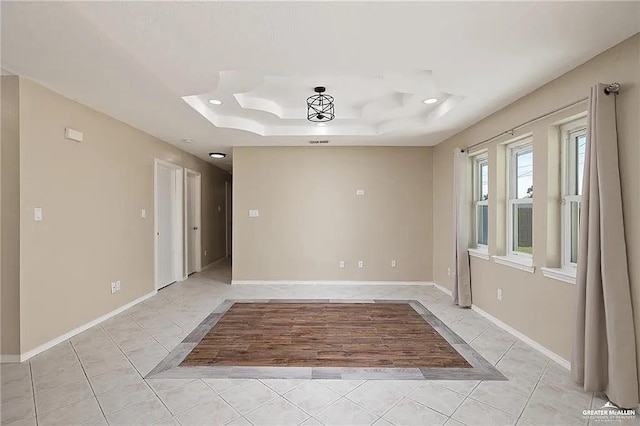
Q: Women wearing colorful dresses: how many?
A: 0